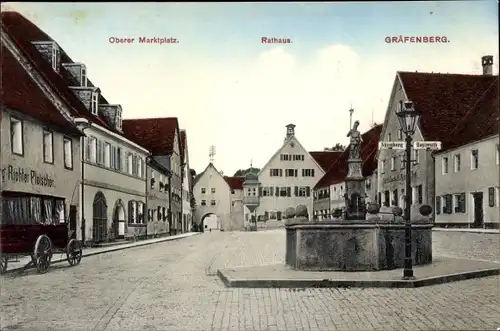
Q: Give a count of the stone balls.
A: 6